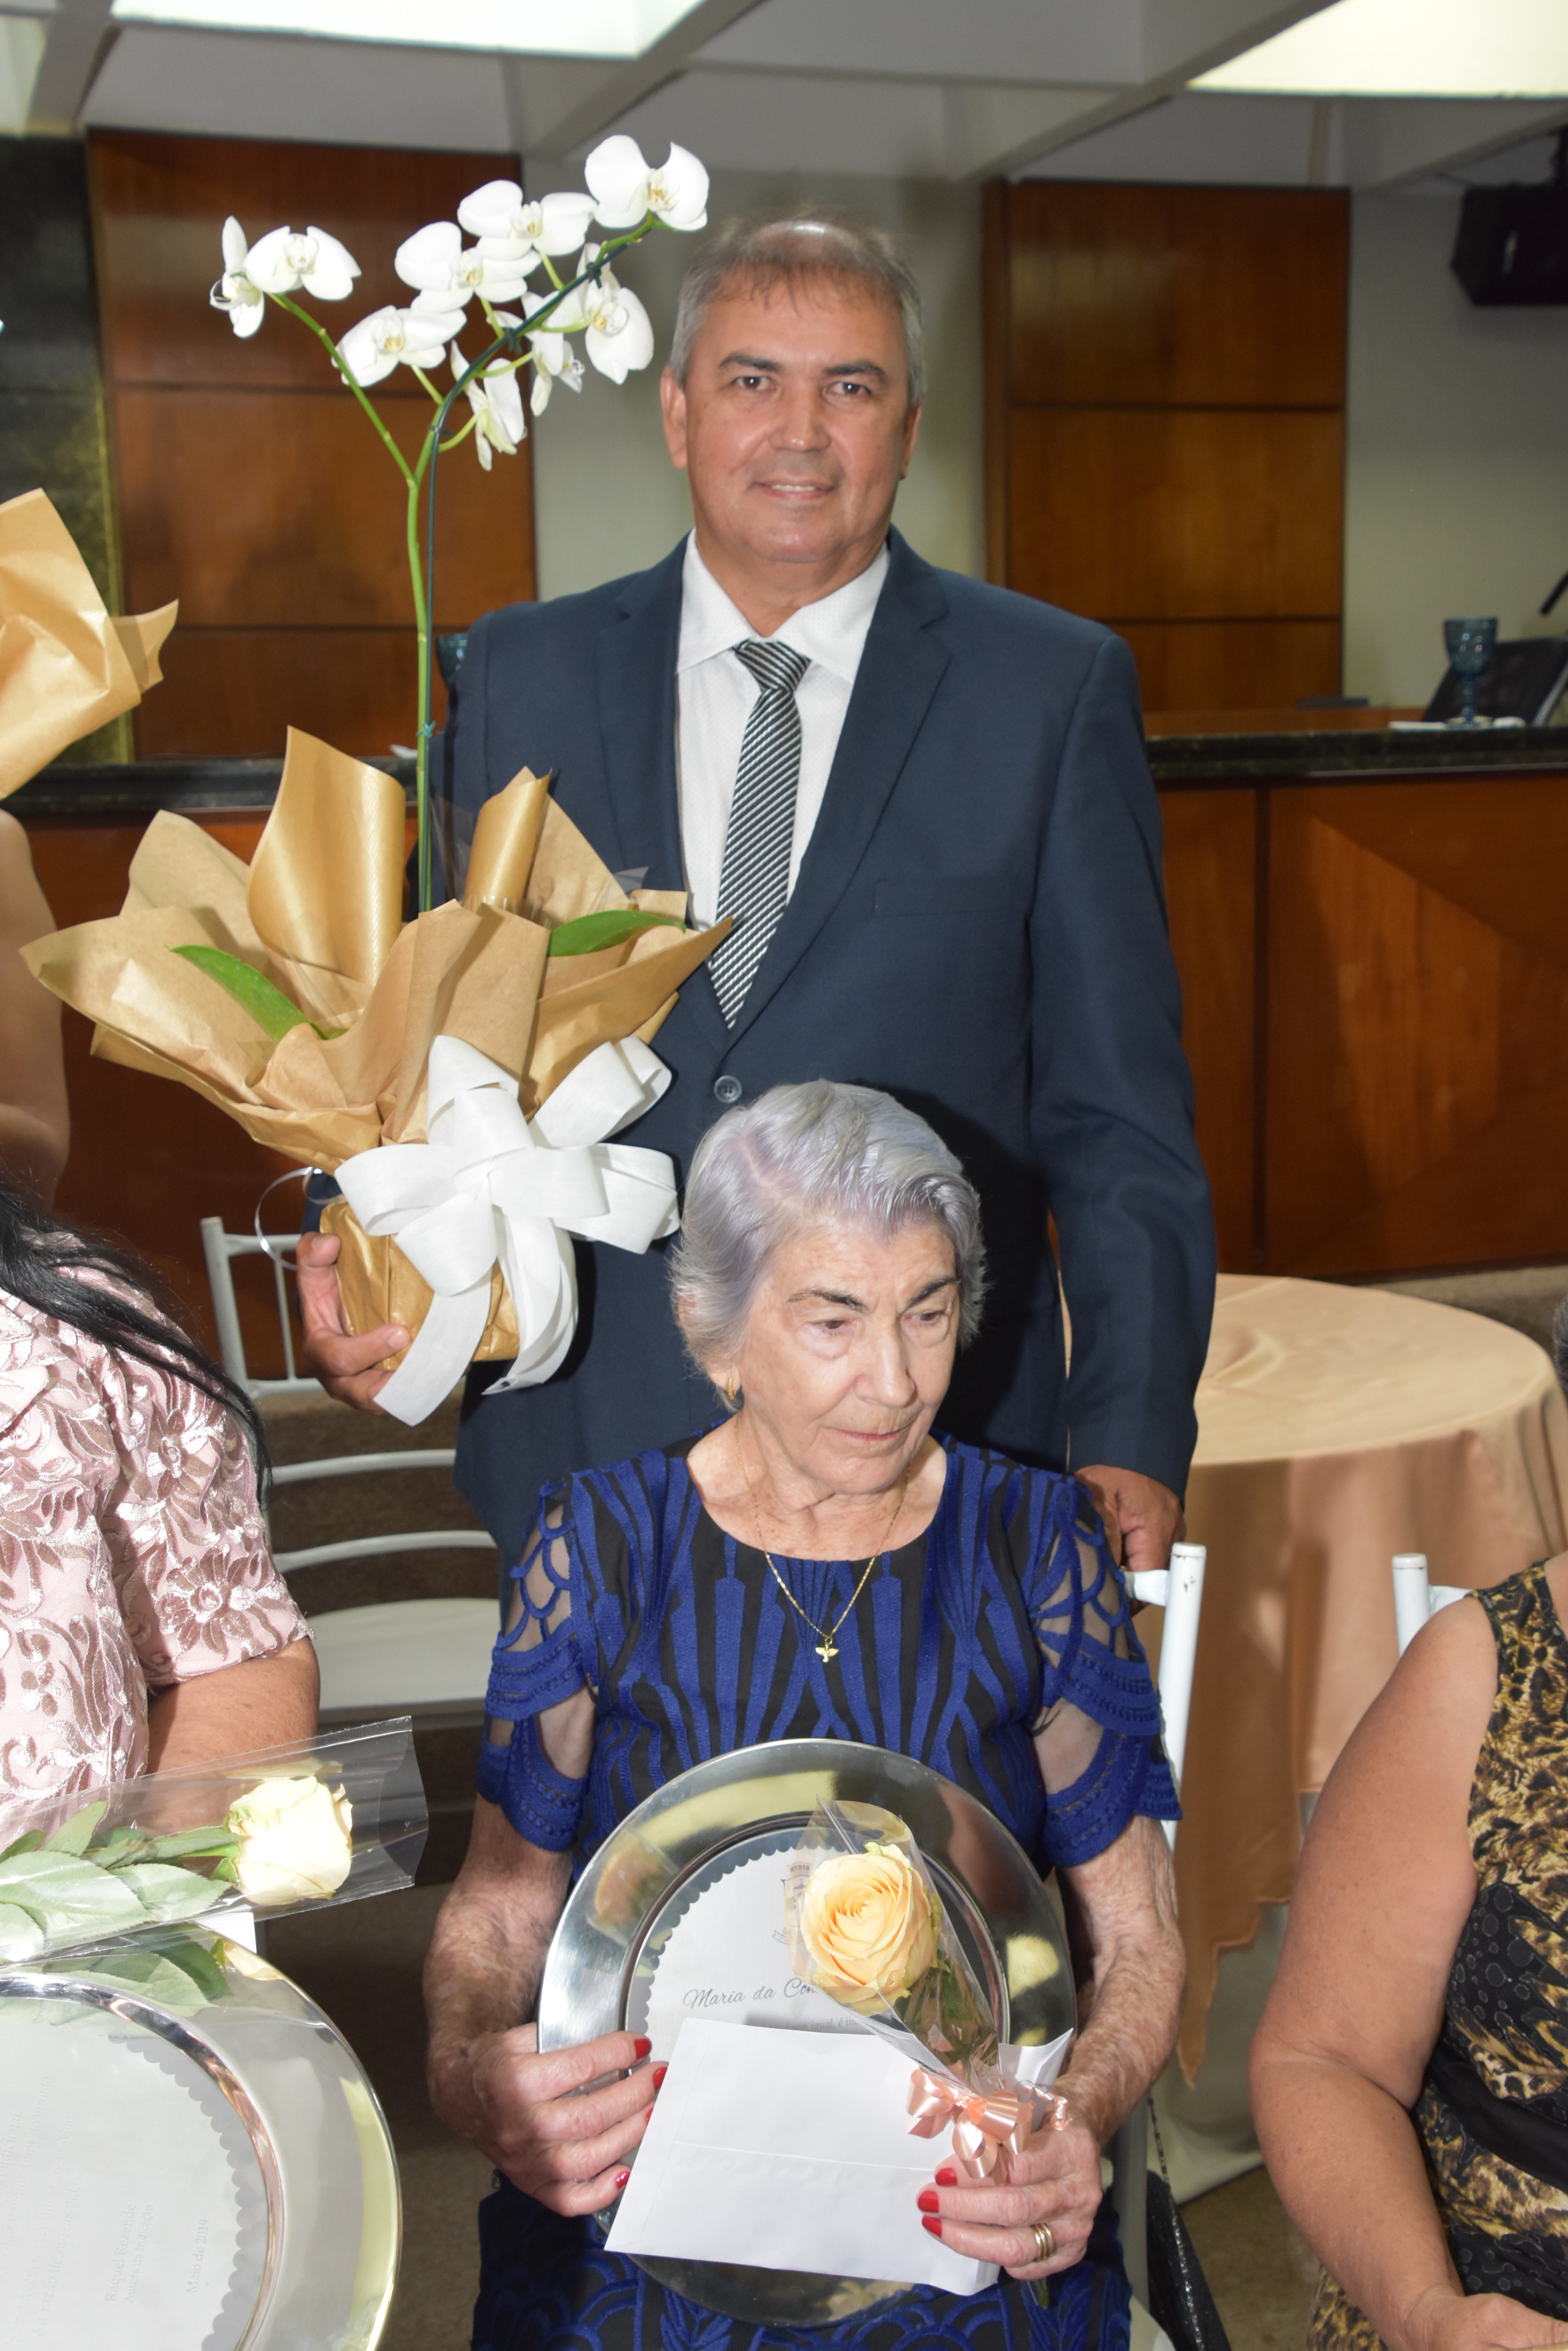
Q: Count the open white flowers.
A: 9